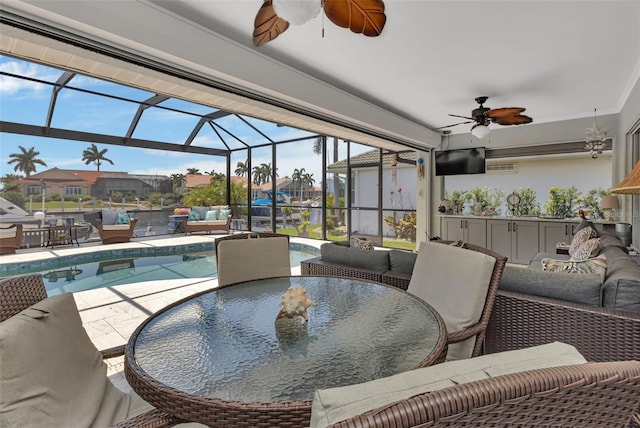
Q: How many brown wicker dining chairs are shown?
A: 4